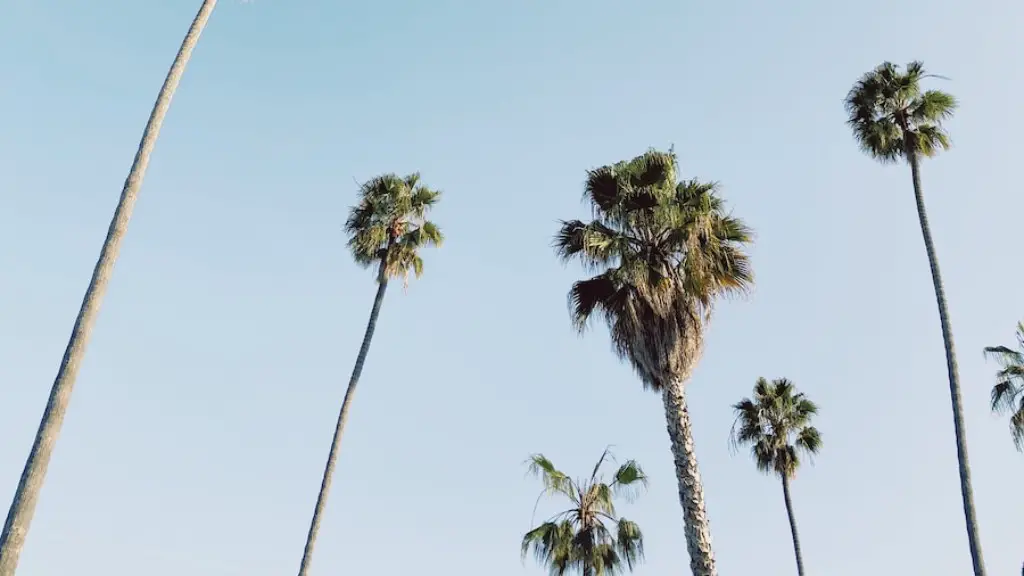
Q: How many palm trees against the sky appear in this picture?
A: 7